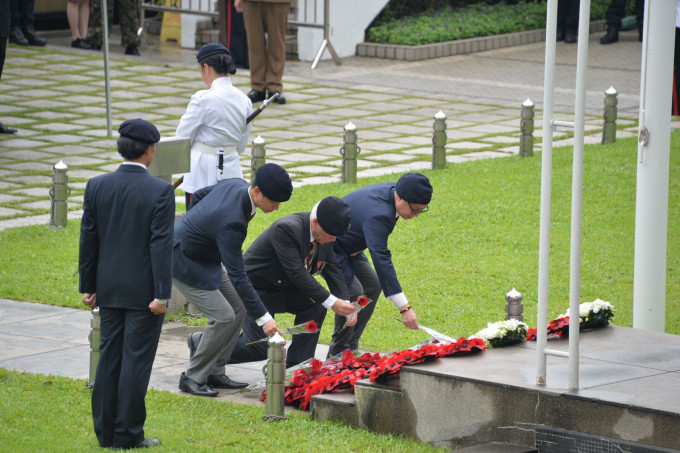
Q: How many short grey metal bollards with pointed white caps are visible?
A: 9